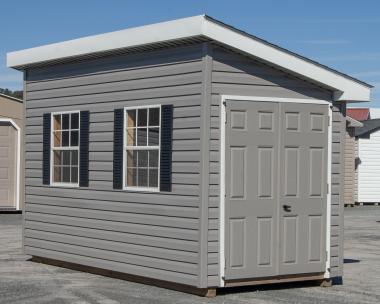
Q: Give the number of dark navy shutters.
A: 4